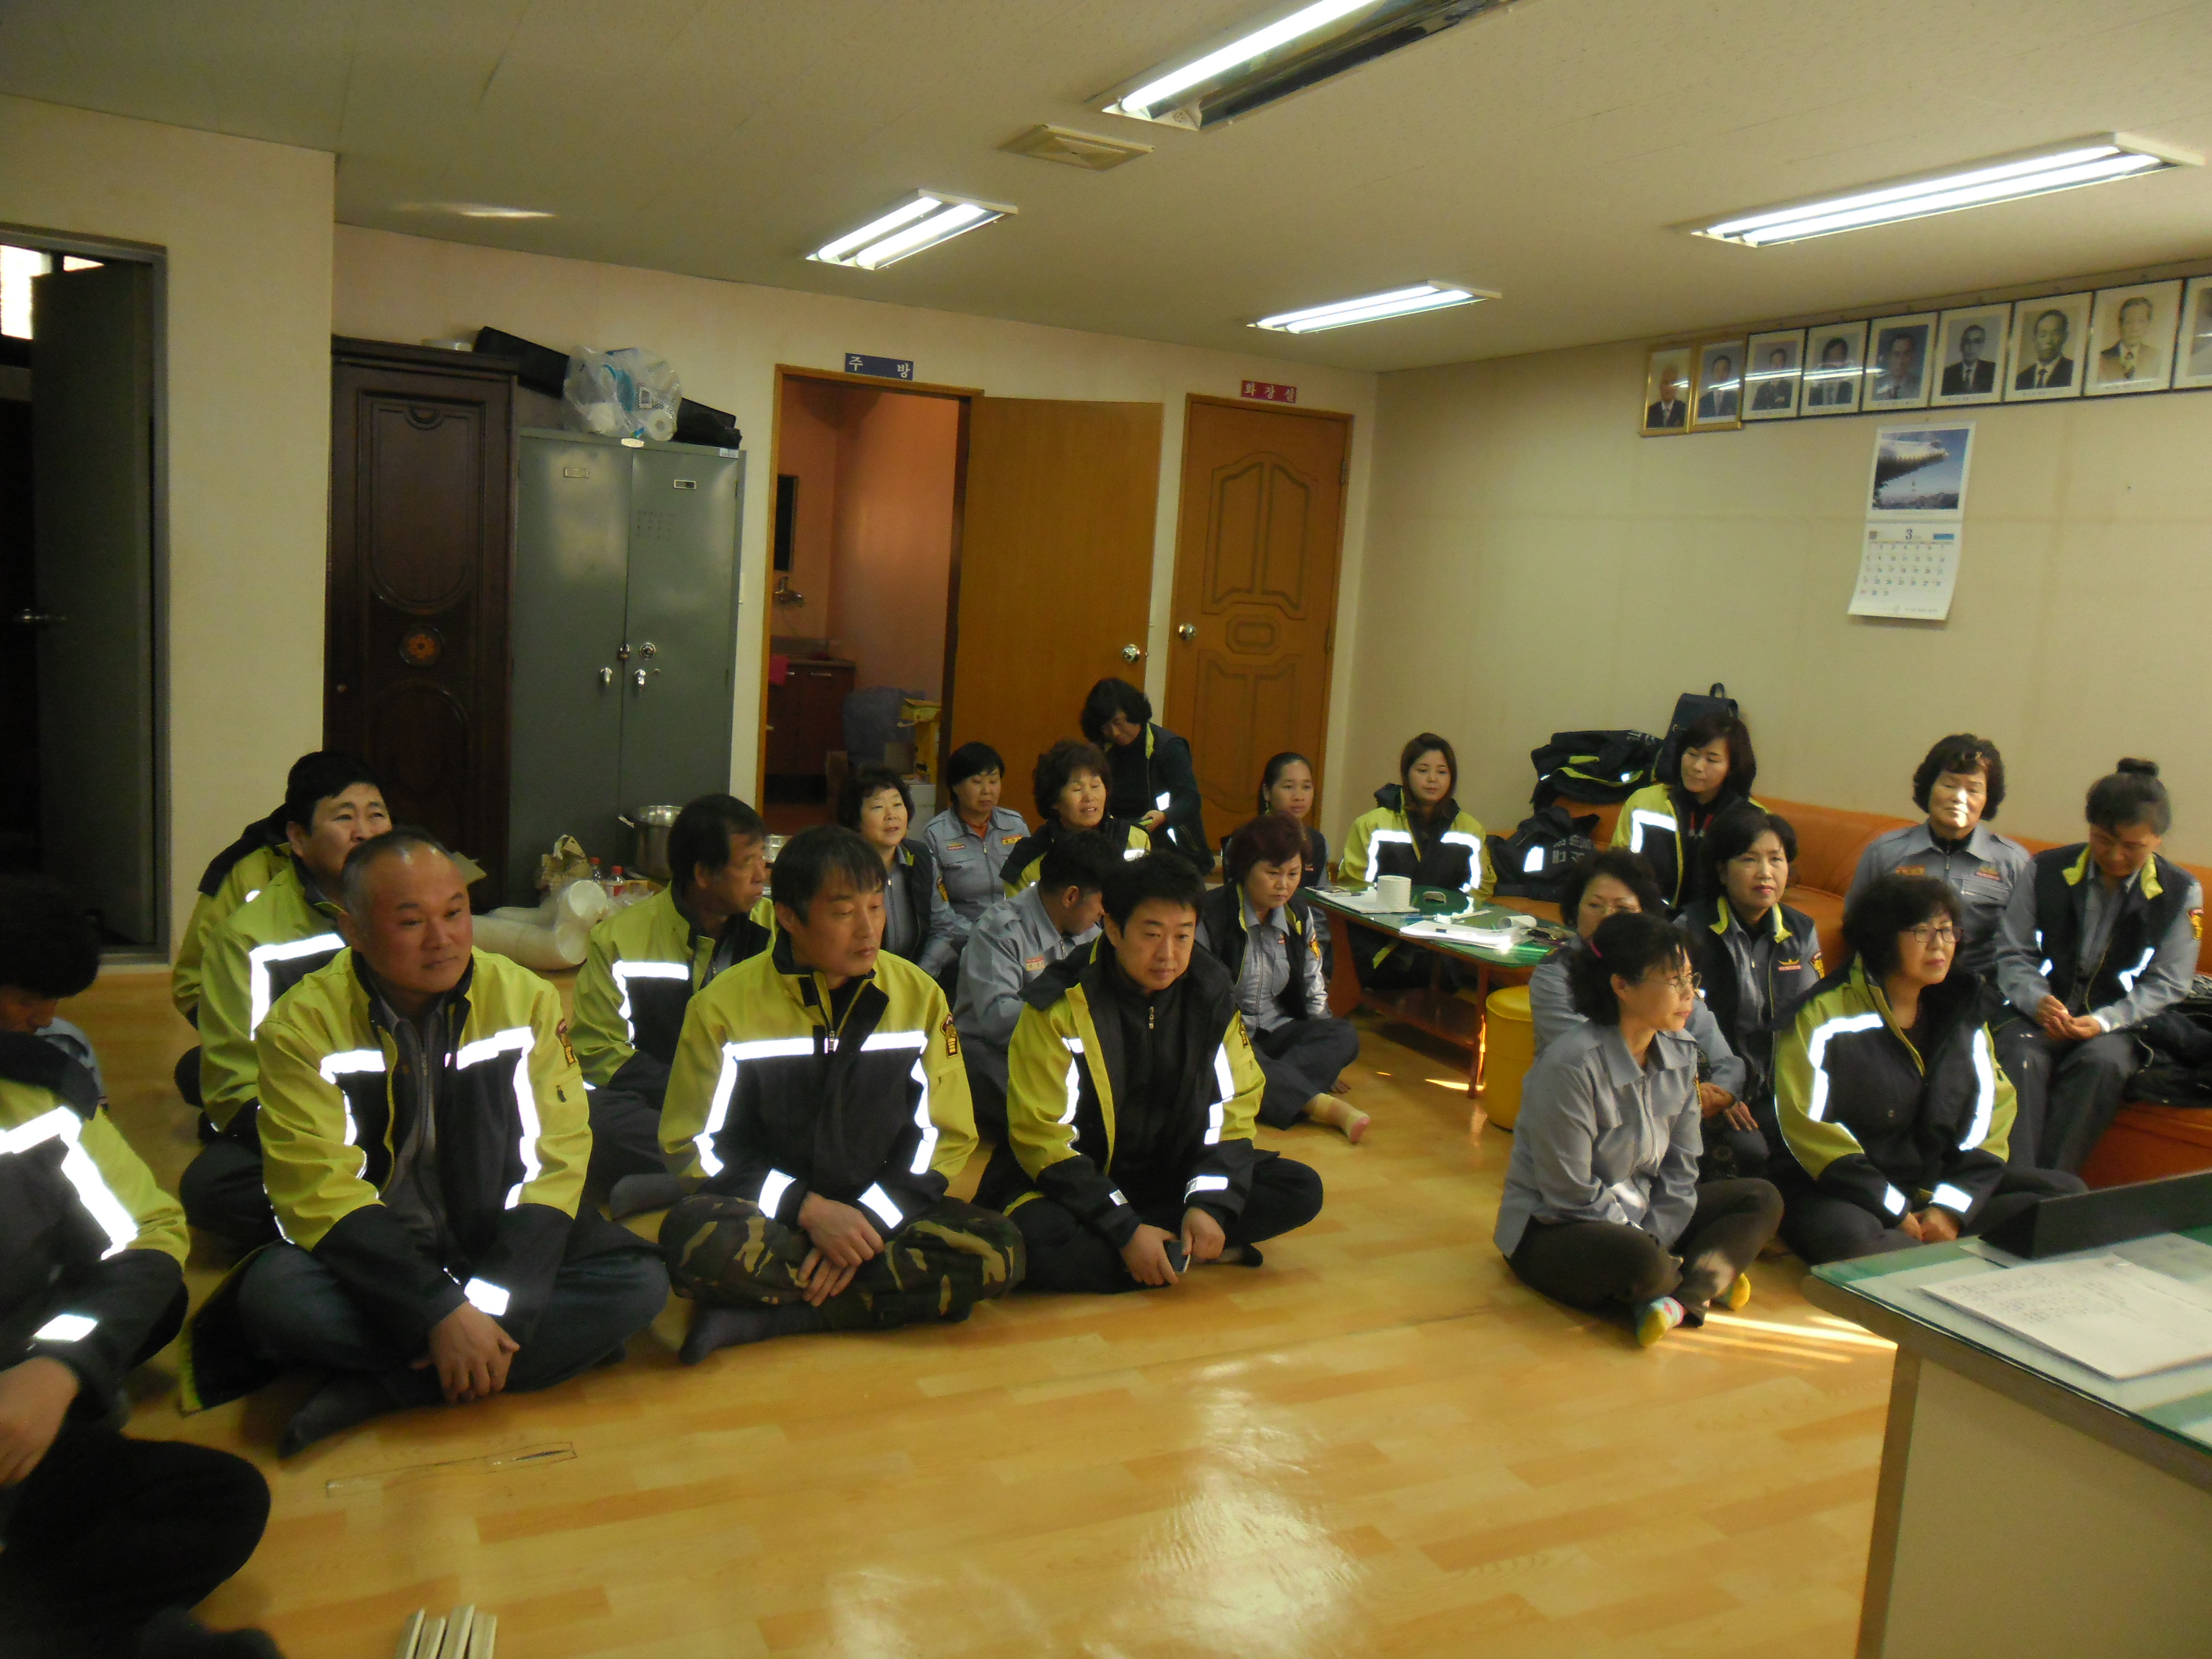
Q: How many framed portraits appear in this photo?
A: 9